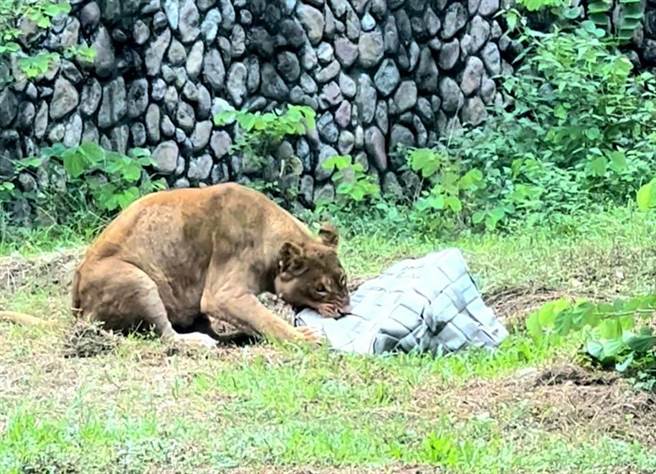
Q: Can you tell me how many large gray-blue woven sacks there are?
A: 1